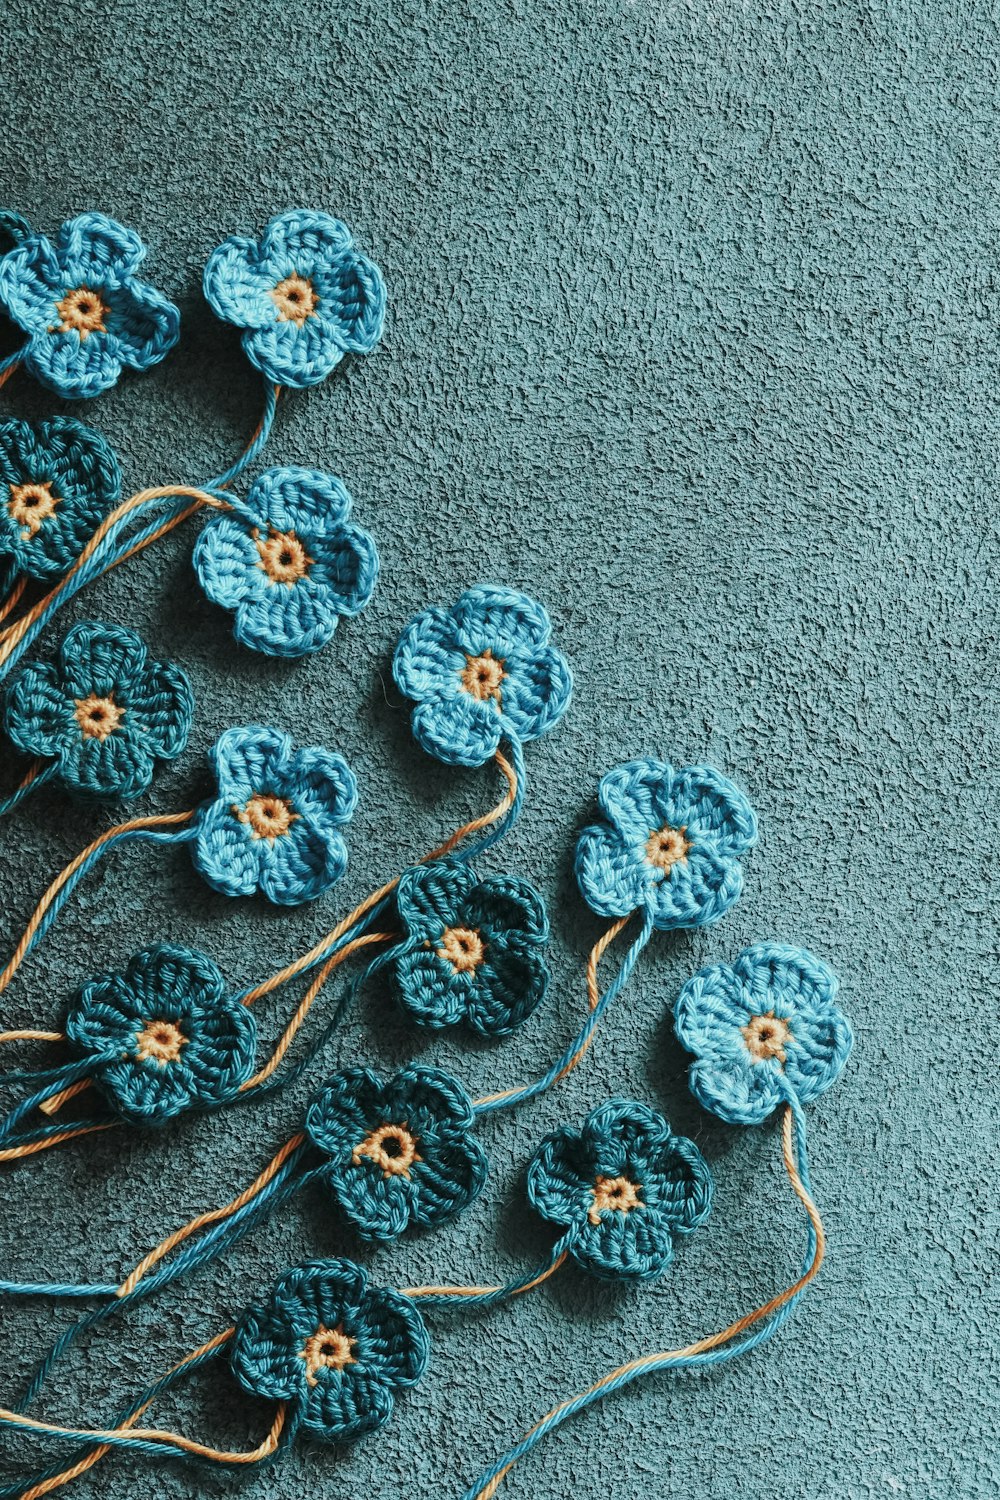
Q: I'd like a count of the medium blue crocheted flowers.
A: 7